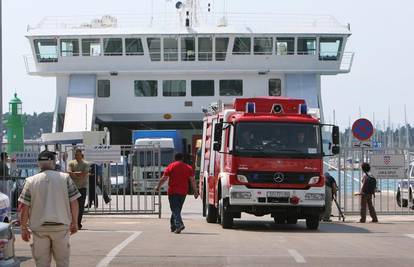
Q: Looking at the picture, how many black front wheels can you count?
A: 2